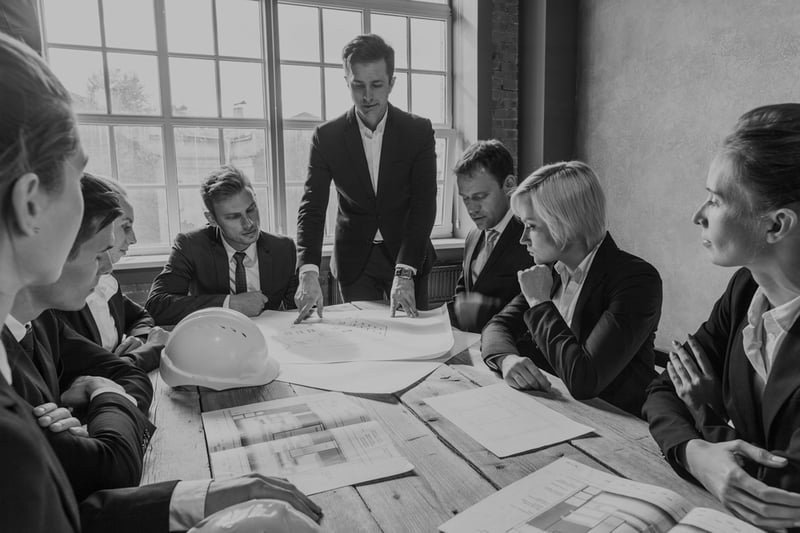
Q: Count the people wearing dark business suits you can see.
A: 8